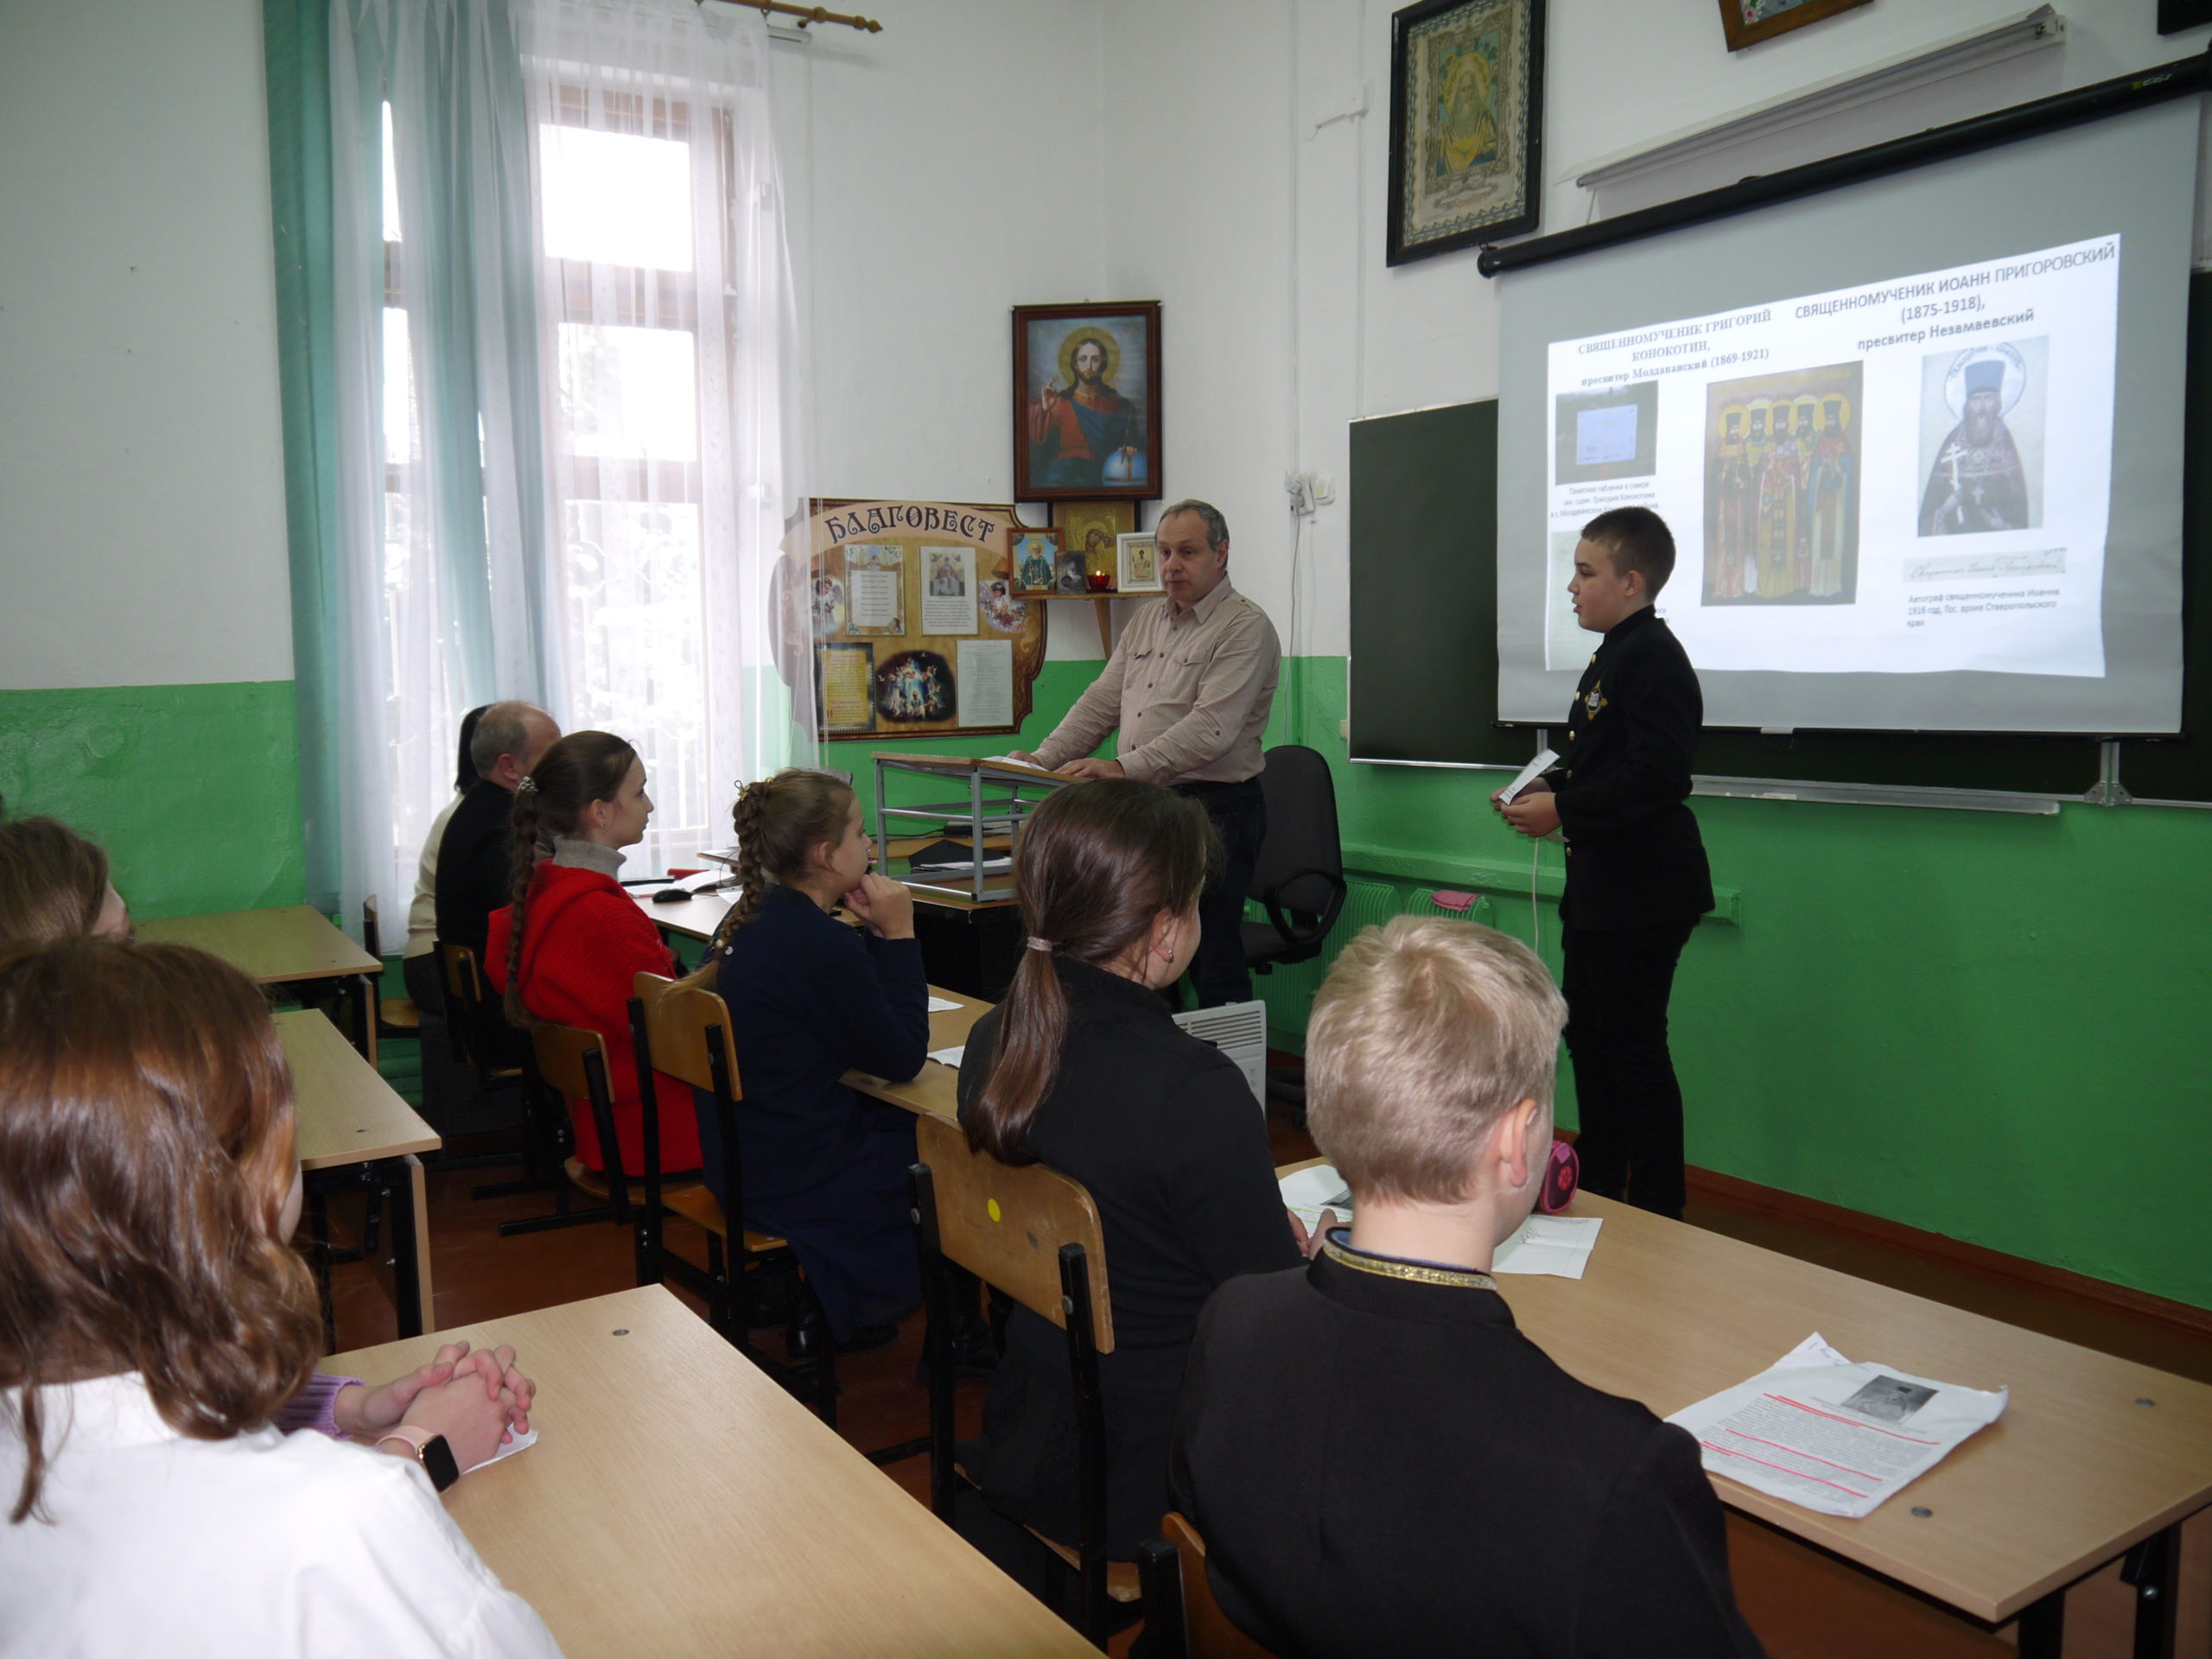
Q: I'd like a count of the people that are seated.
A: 8